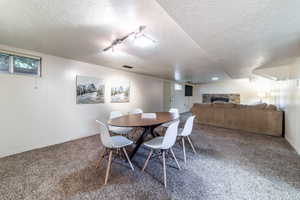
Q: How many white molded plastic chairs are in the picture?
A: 6